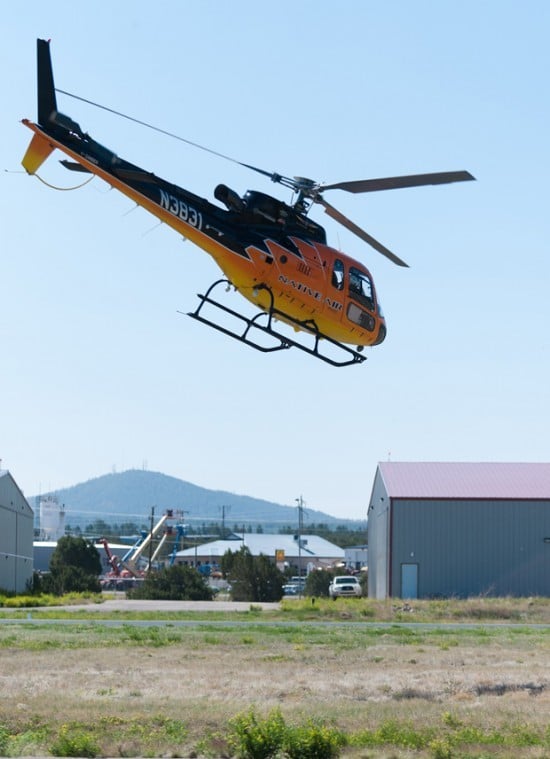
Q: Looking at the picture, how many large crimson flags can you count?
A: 0